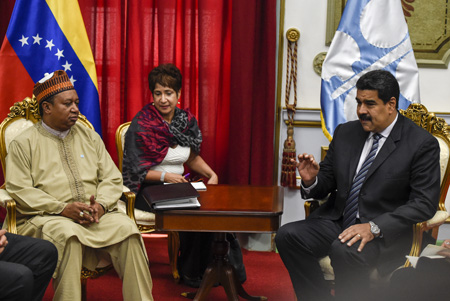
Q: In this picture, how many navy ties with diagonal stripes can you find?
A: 1